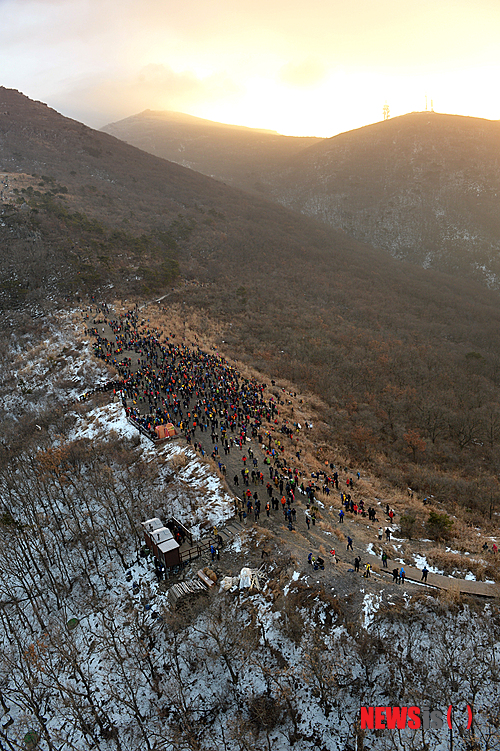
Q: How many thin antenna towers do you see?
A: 3